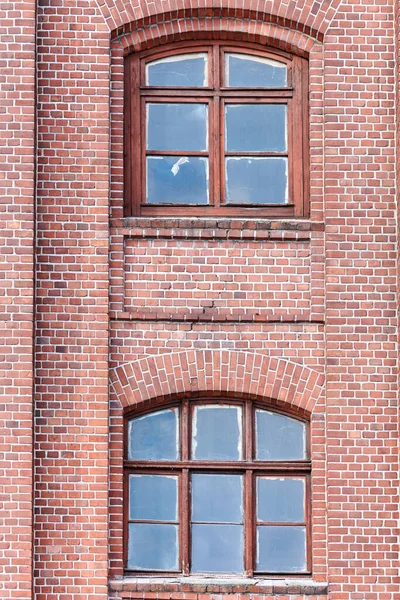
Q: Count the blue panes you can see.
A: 15